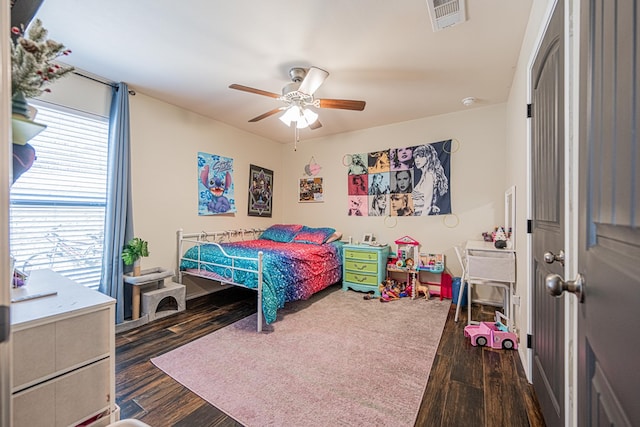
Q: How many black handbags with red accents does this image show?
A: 0